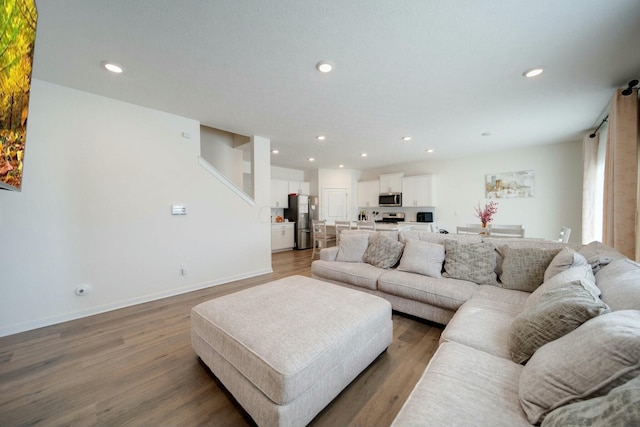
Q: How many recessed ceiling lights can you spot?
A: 10